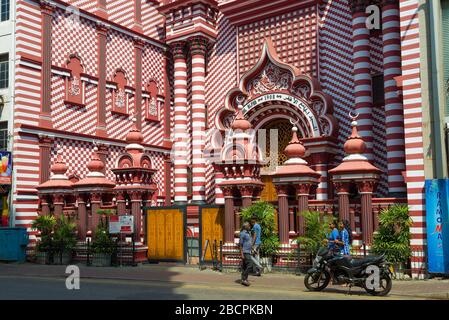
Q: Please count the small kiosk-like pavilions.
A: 6